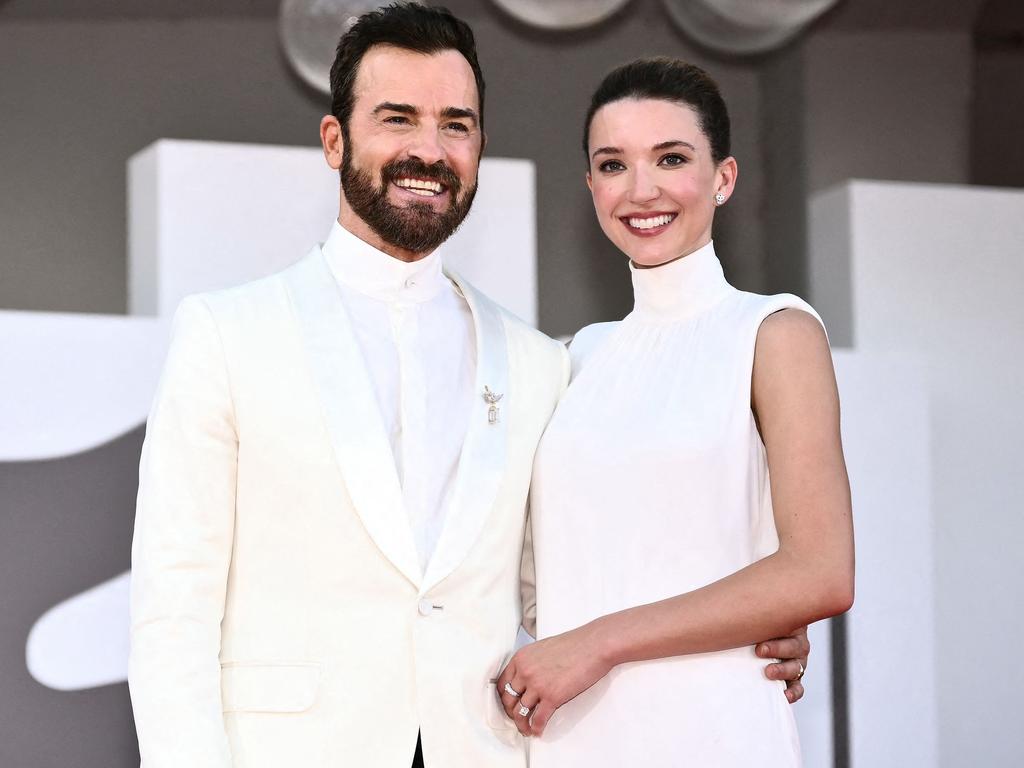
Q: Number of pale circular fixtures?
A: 3